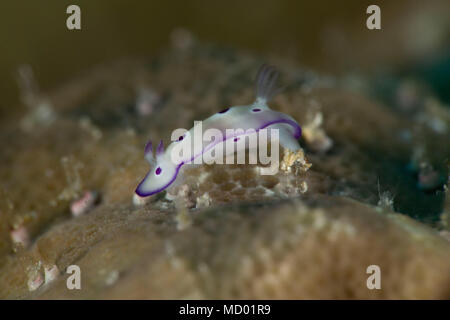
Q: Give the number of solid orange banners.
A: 0